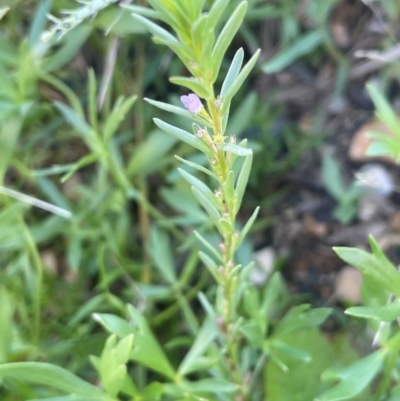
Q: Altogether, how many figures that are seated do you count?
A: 0